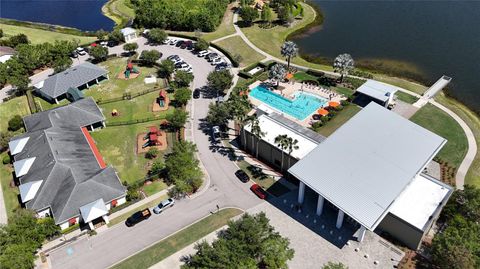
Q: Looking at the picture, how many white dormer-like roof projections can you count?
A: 3